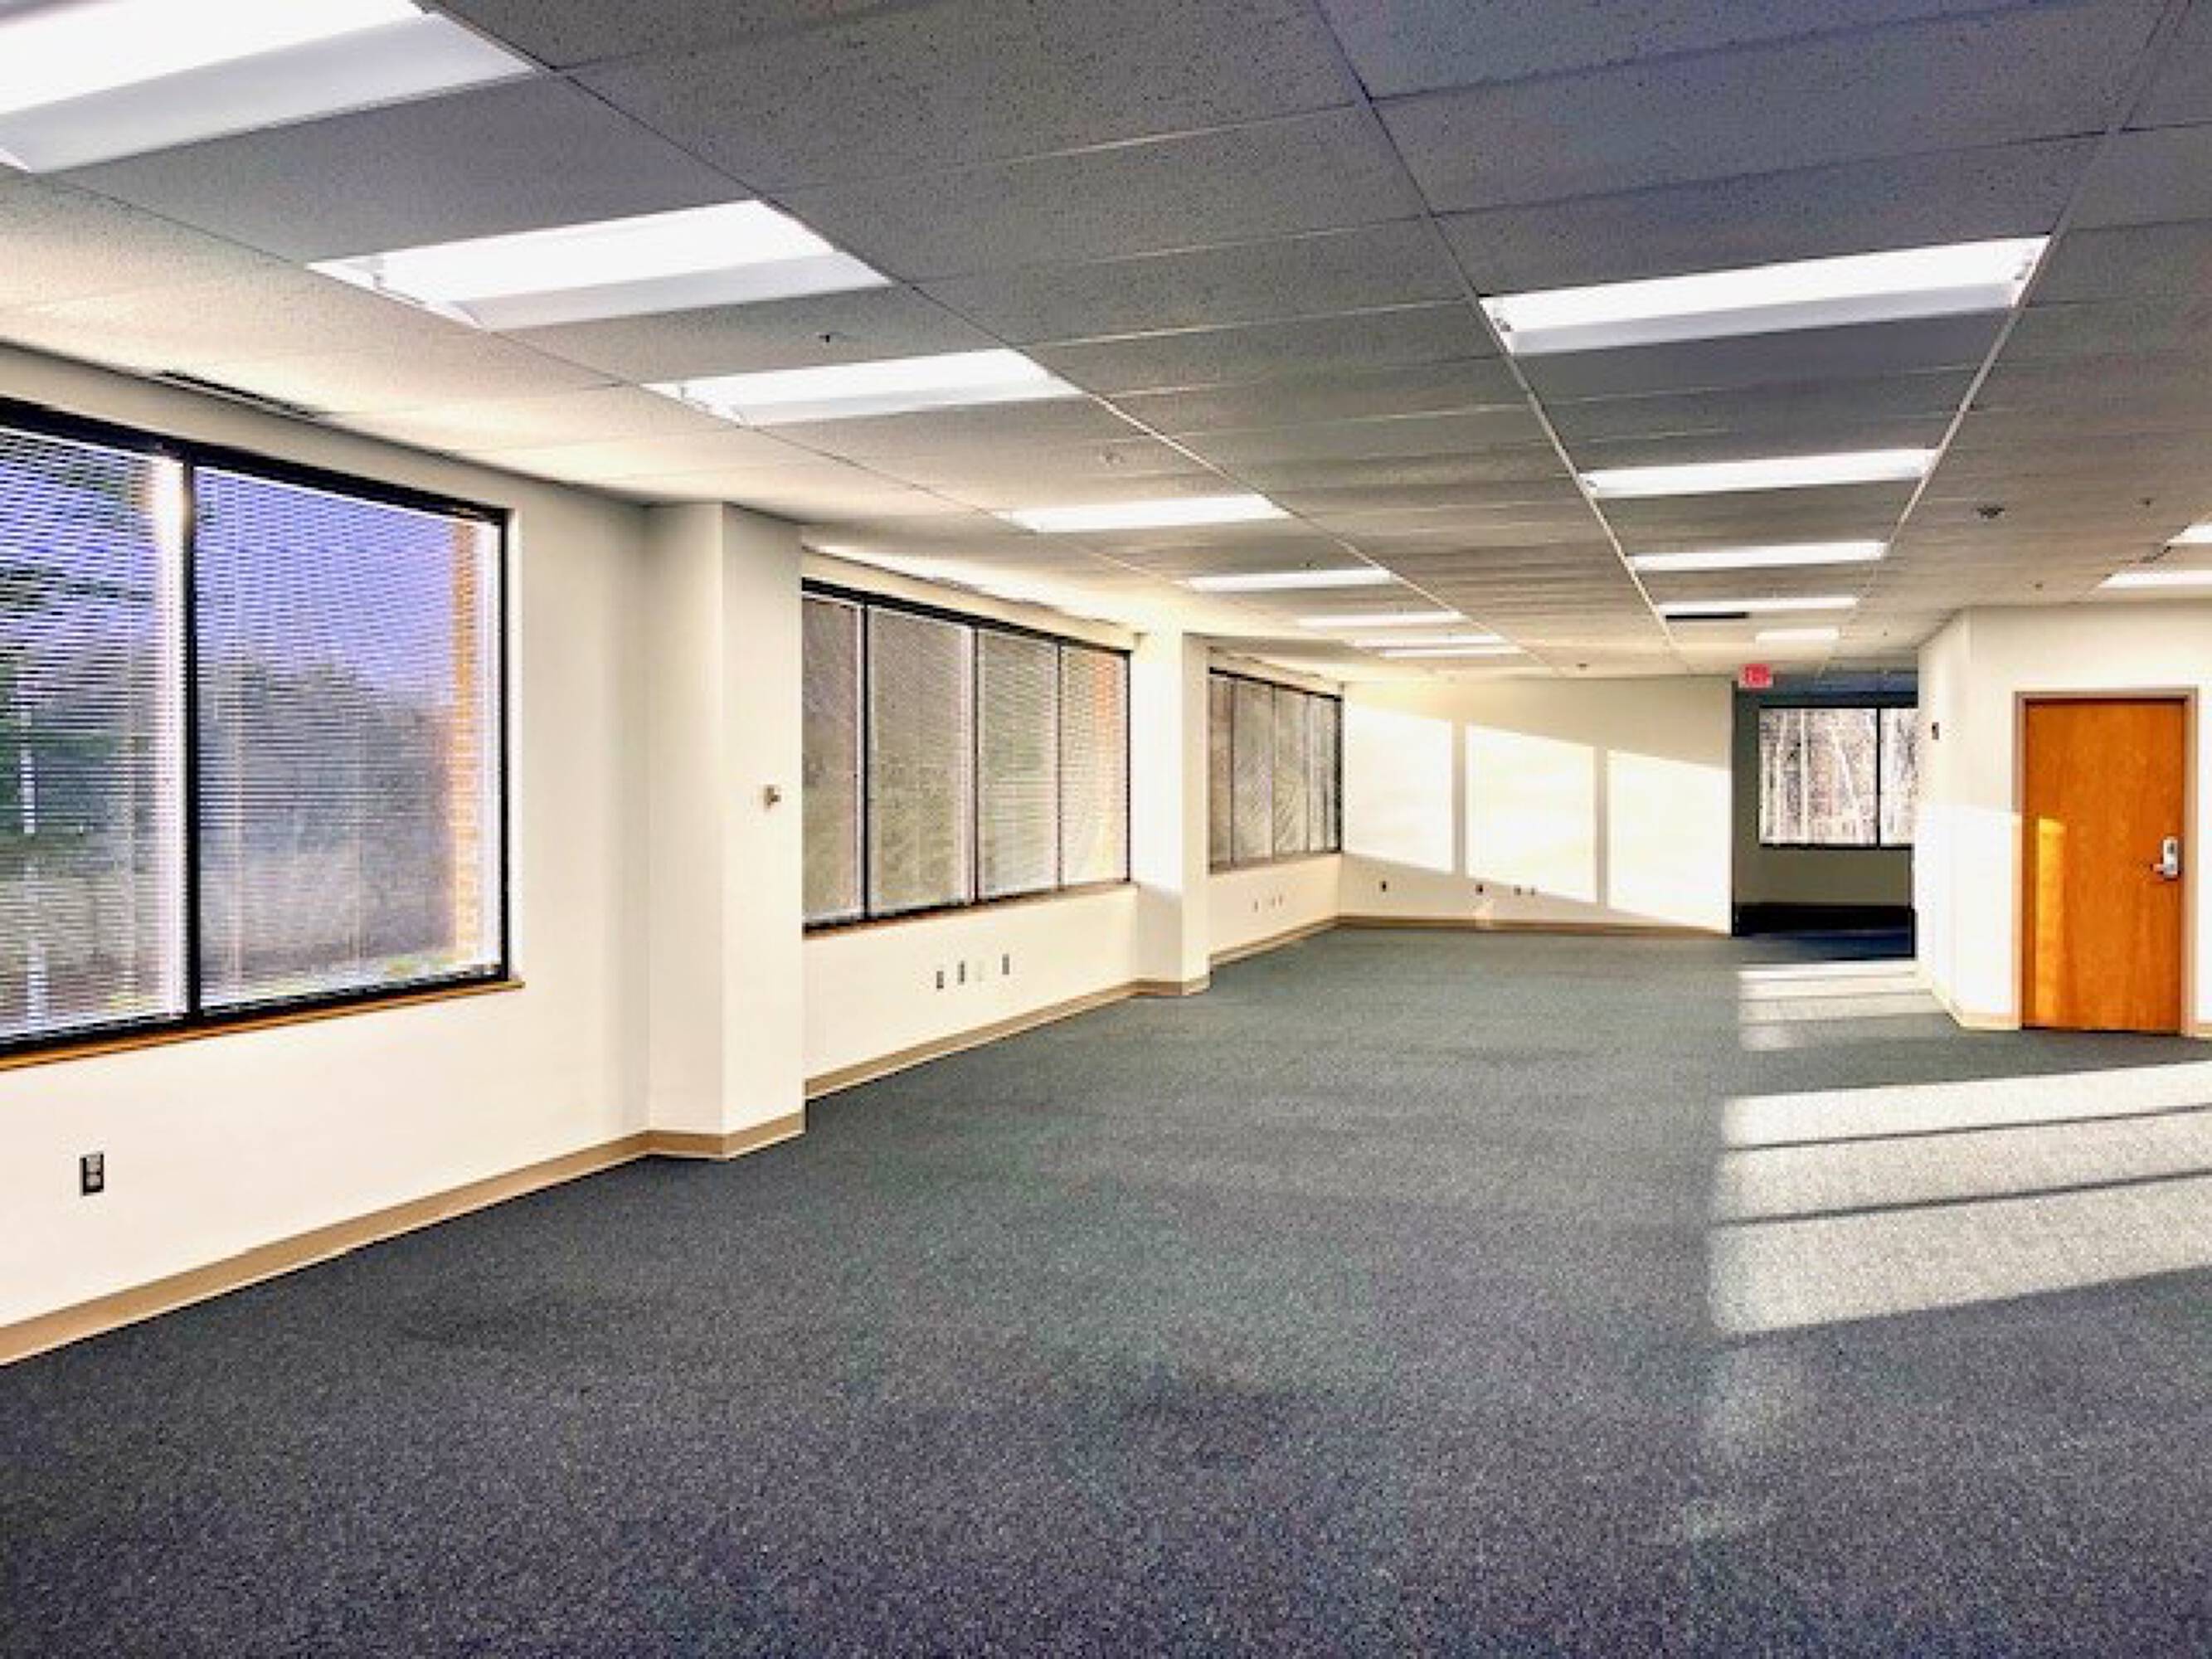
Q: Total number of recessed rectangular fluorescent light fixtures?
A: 15